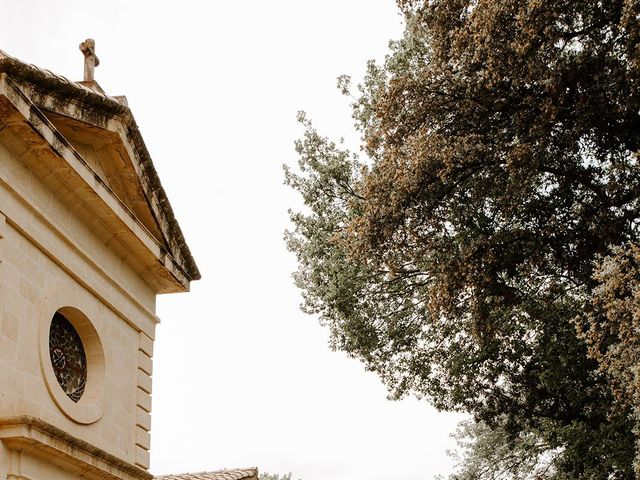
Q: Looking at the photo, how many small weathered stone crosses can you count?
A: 1